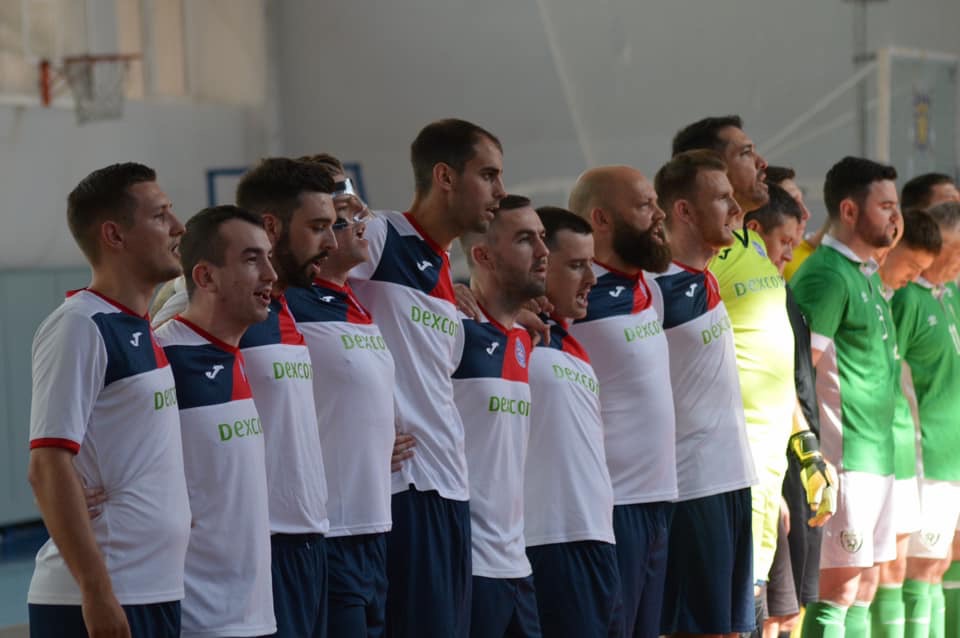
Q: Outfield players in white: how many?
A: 9